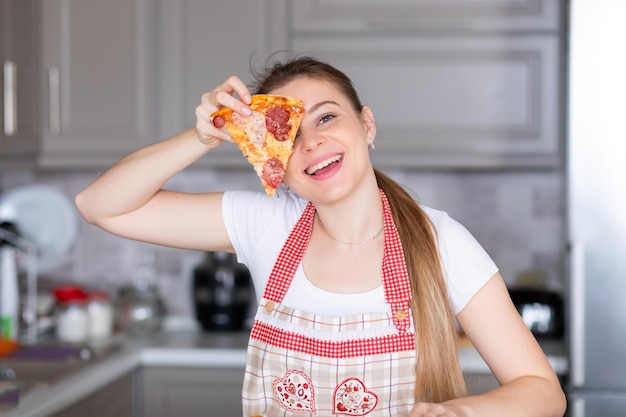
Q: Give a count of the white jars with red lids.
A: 2